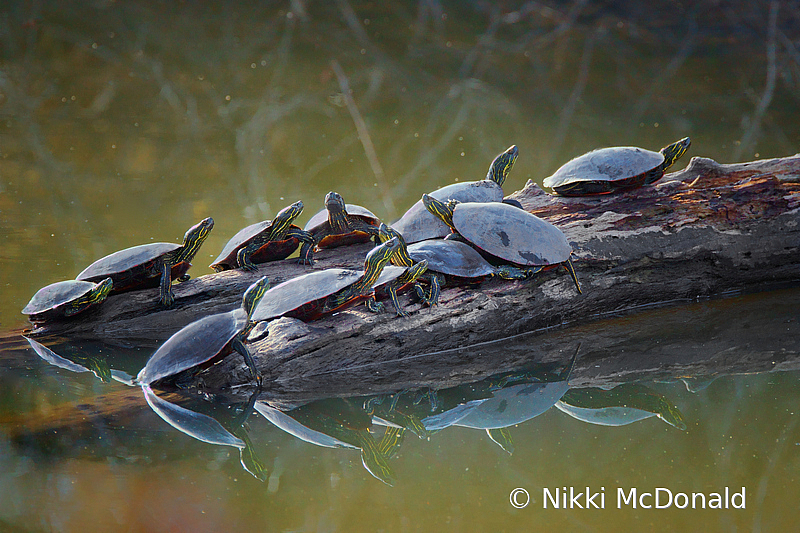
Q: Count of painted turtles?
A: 11